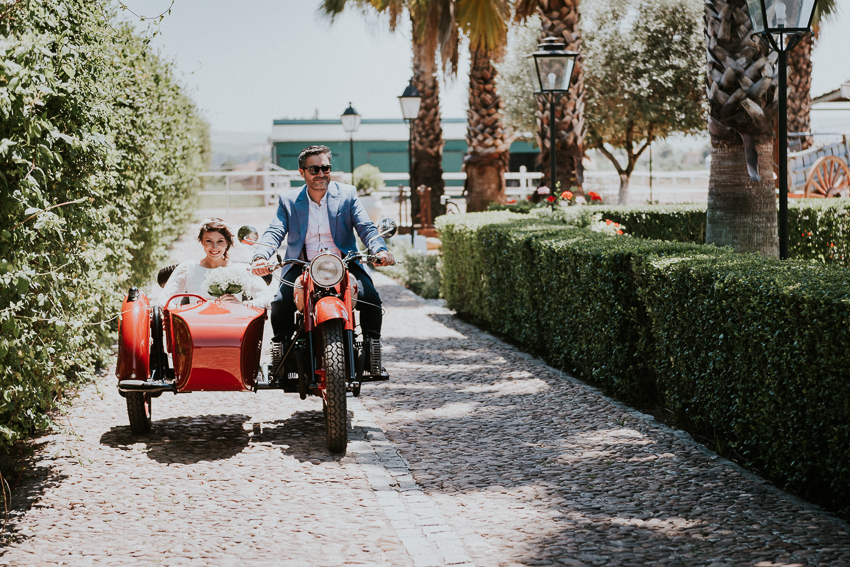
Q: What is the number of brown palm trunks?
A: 5